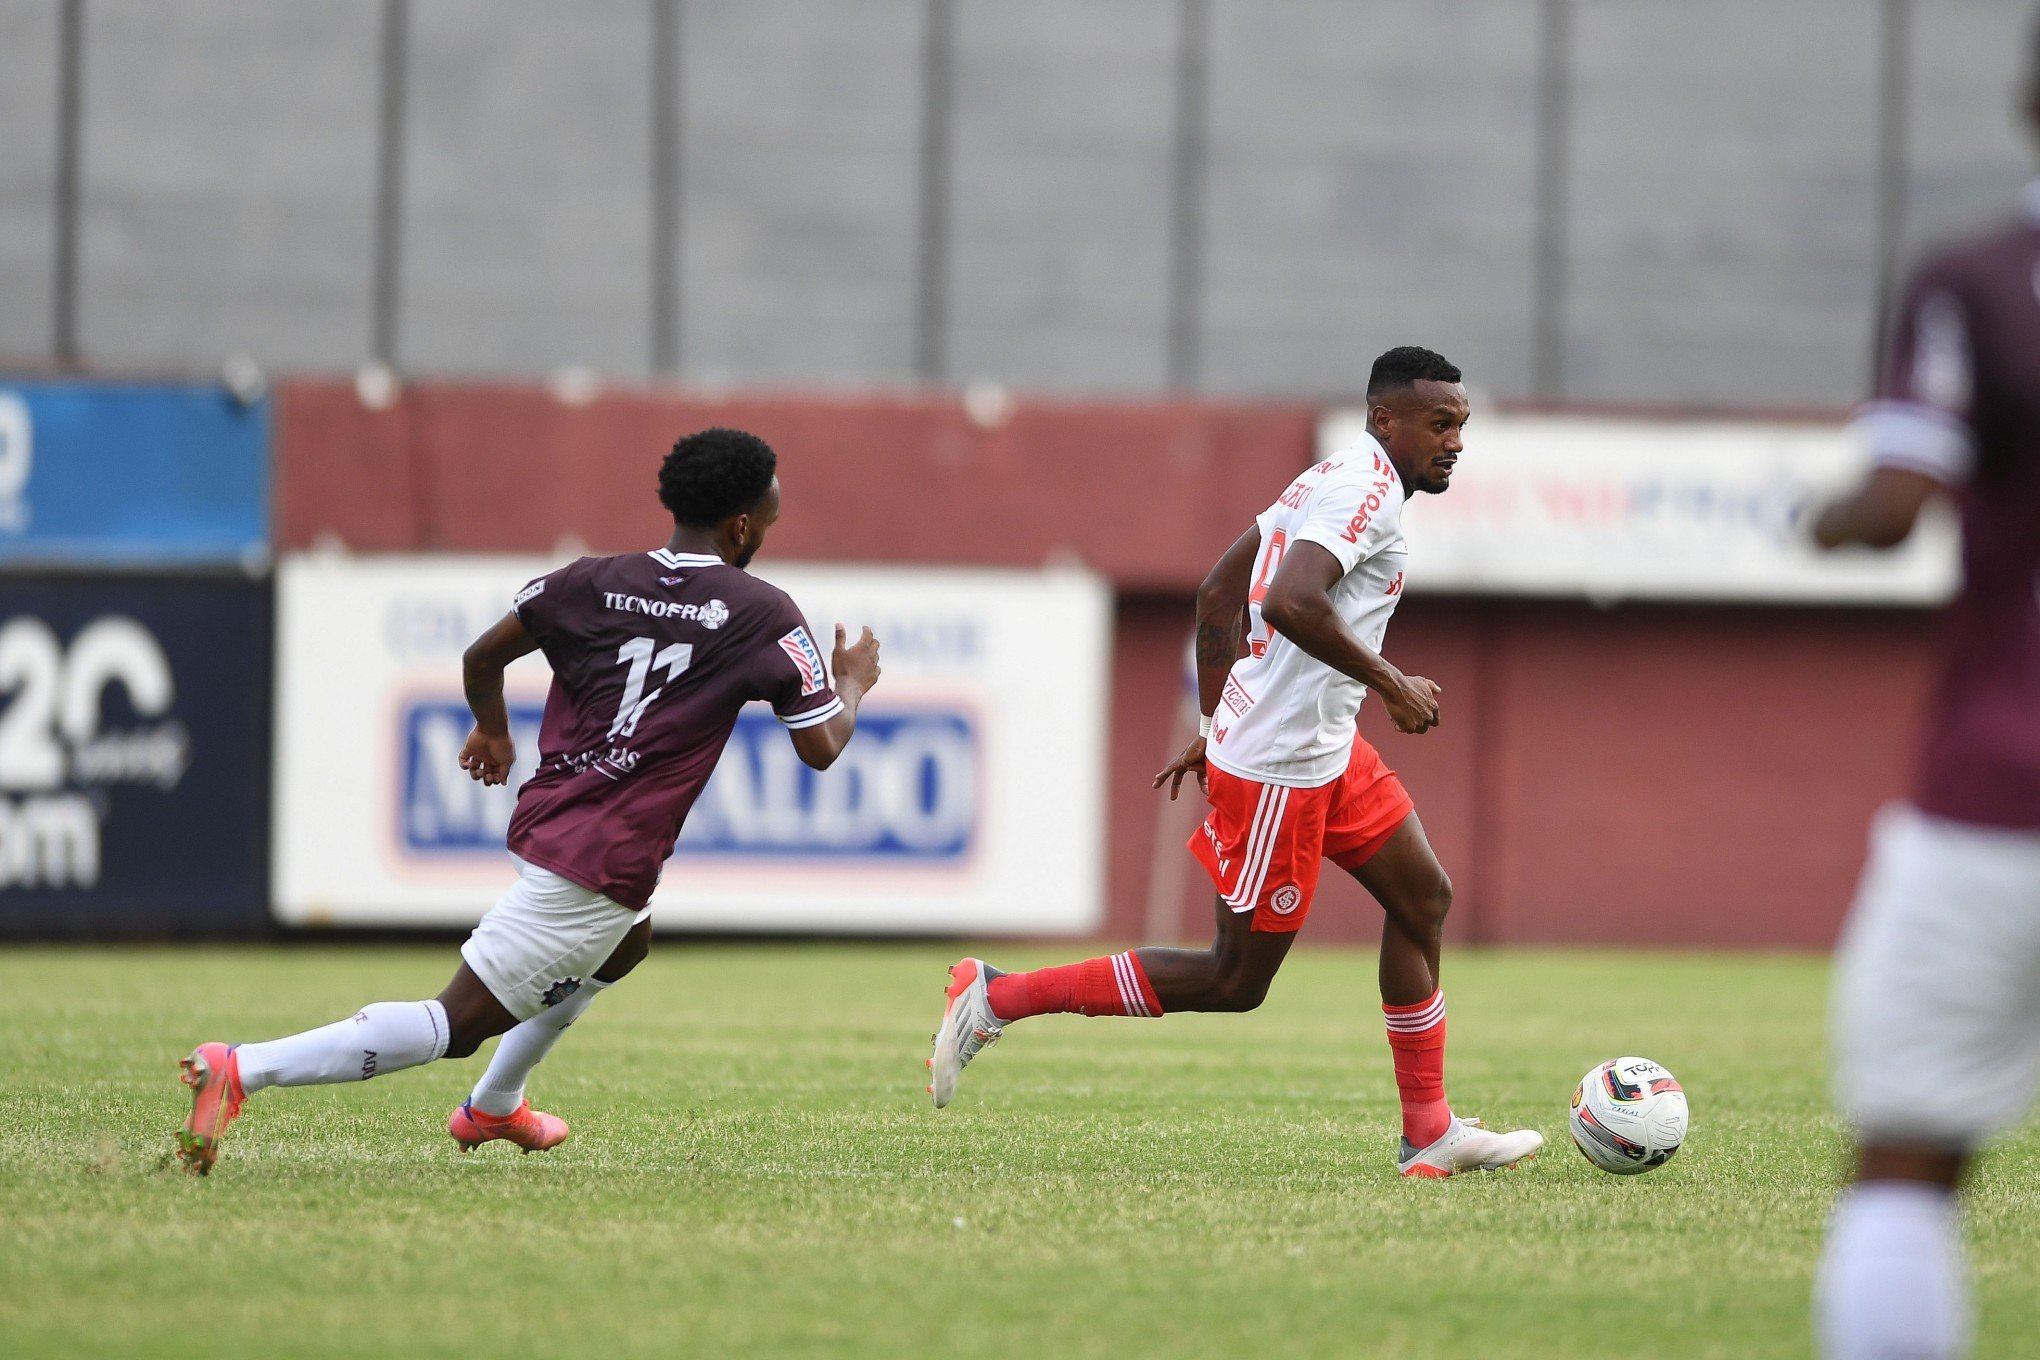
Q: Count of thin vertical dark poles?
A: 7